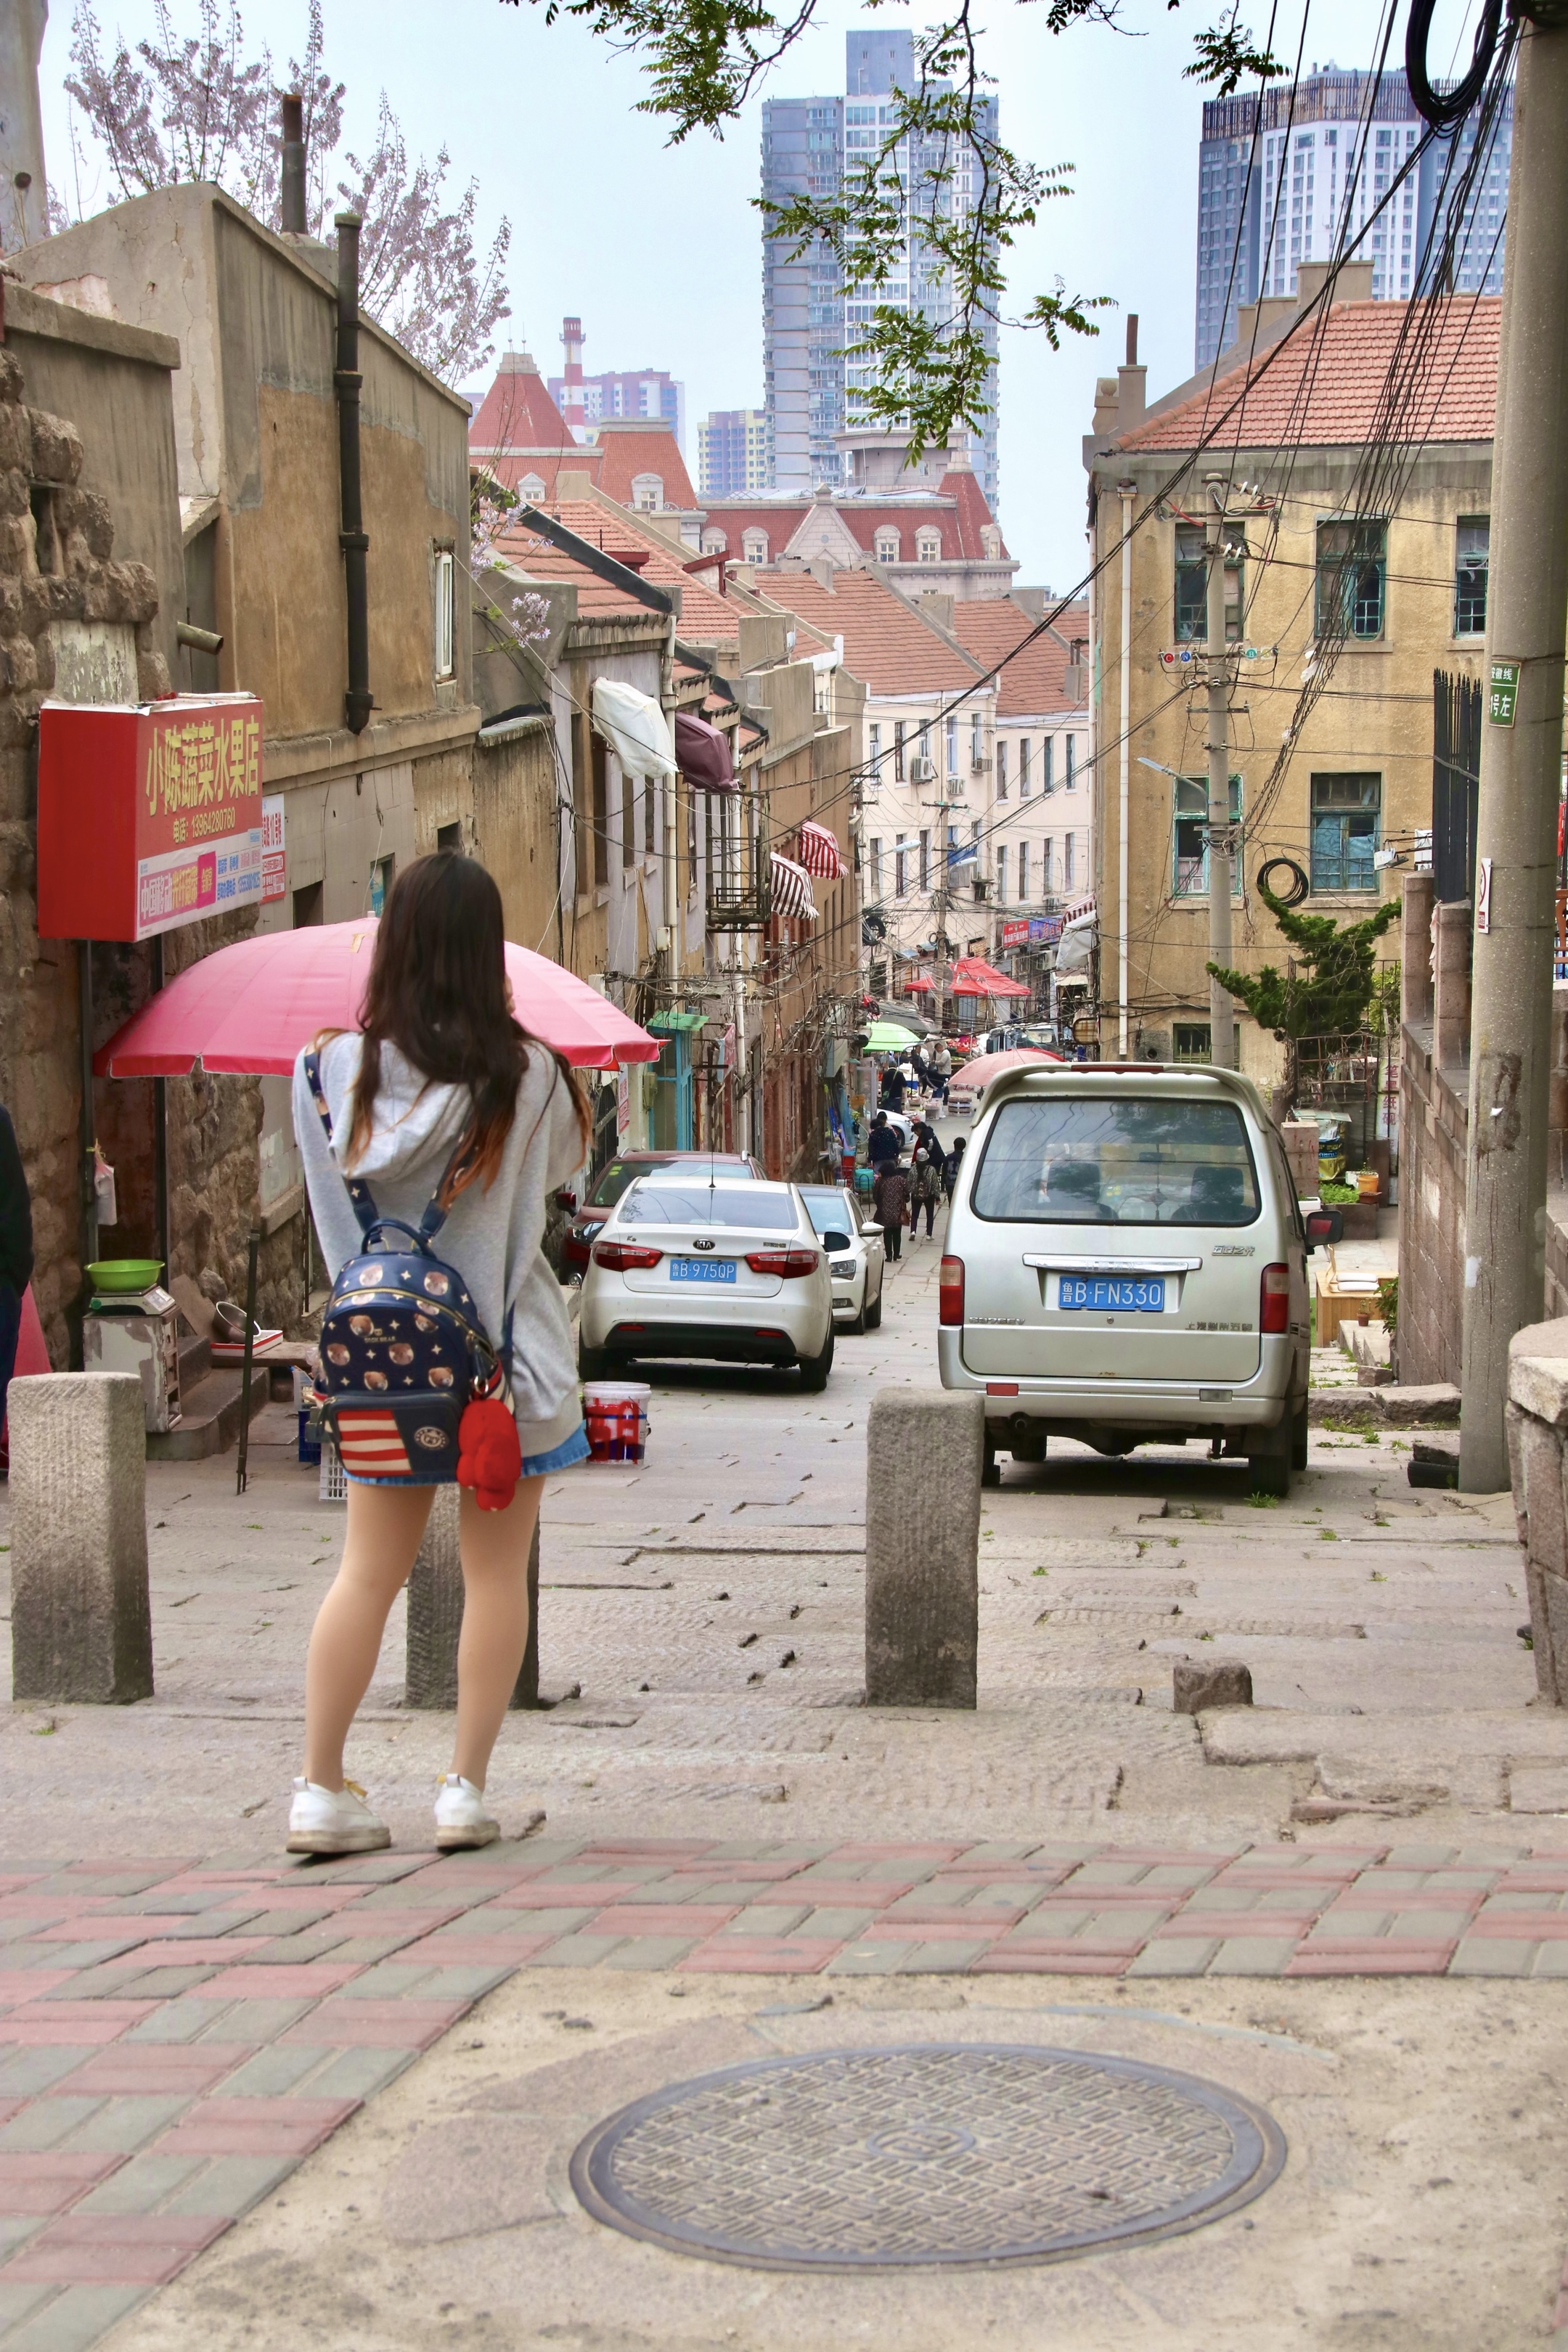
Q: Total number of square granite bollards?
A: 3